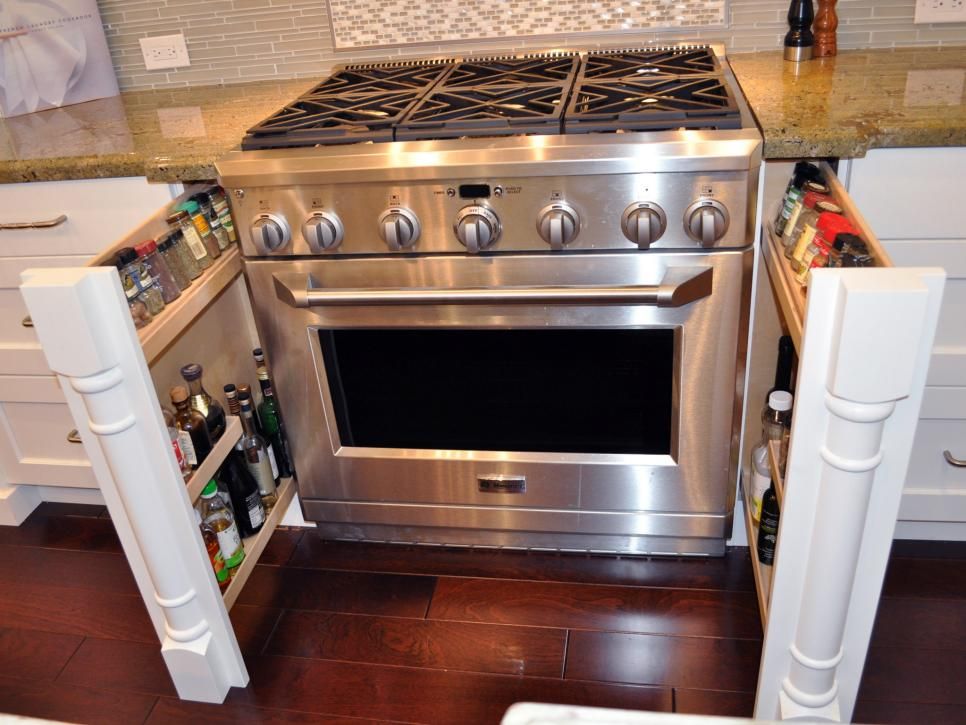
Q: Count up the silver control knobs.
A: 7